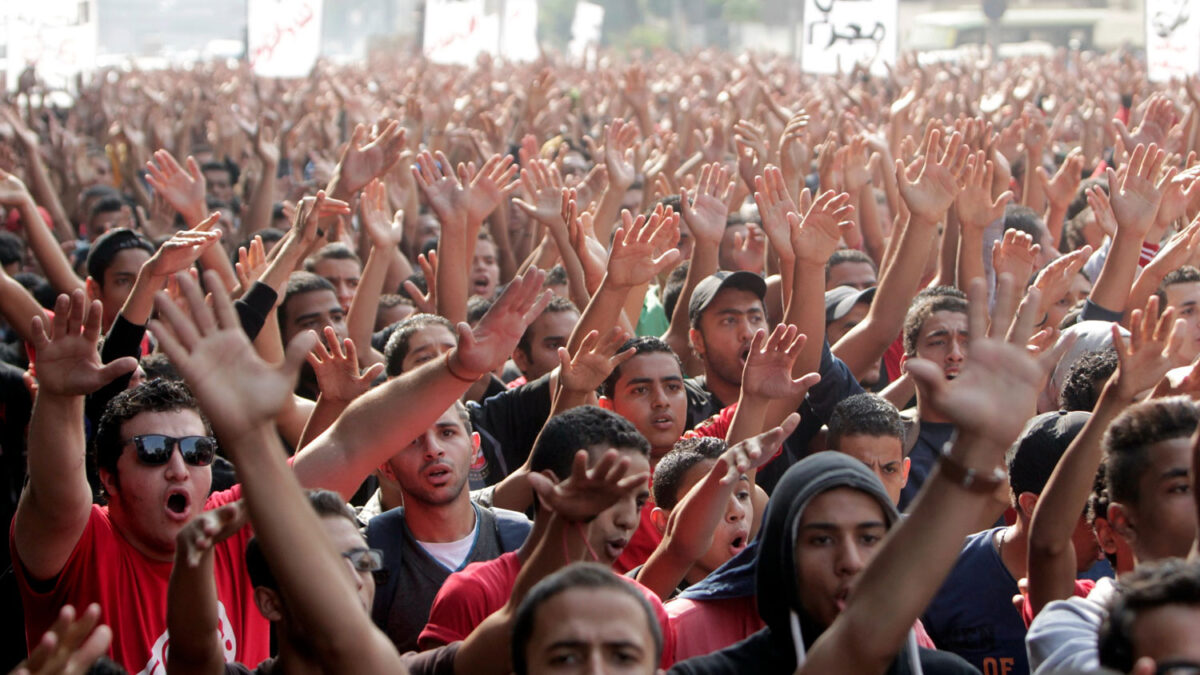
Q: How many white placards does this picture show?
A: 7